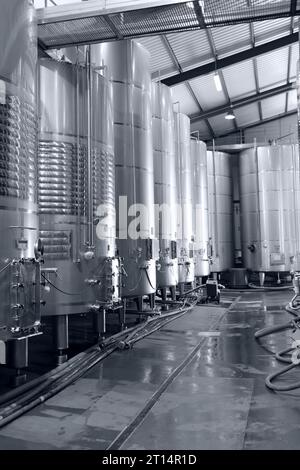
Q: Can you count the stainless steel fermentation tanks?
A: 8